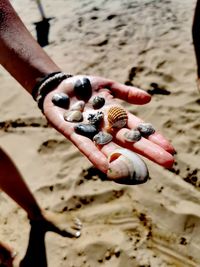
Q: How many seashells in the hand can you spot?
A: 12